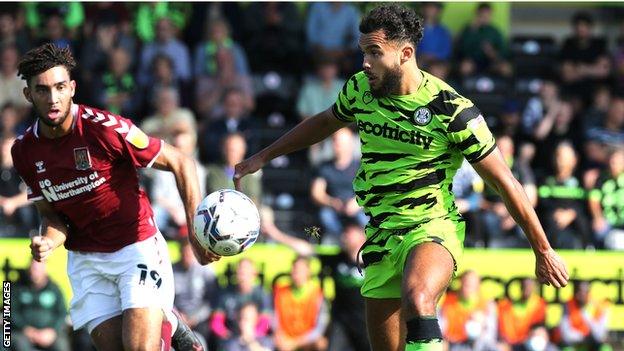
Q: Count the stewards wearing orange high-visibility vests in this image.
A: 4